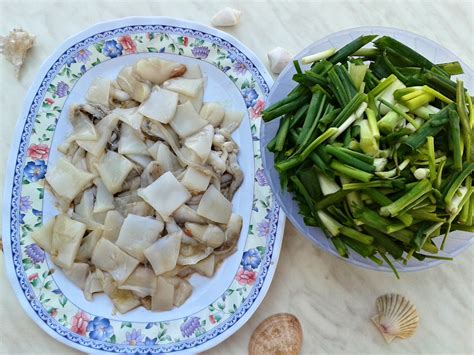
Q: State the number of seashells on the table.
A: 5